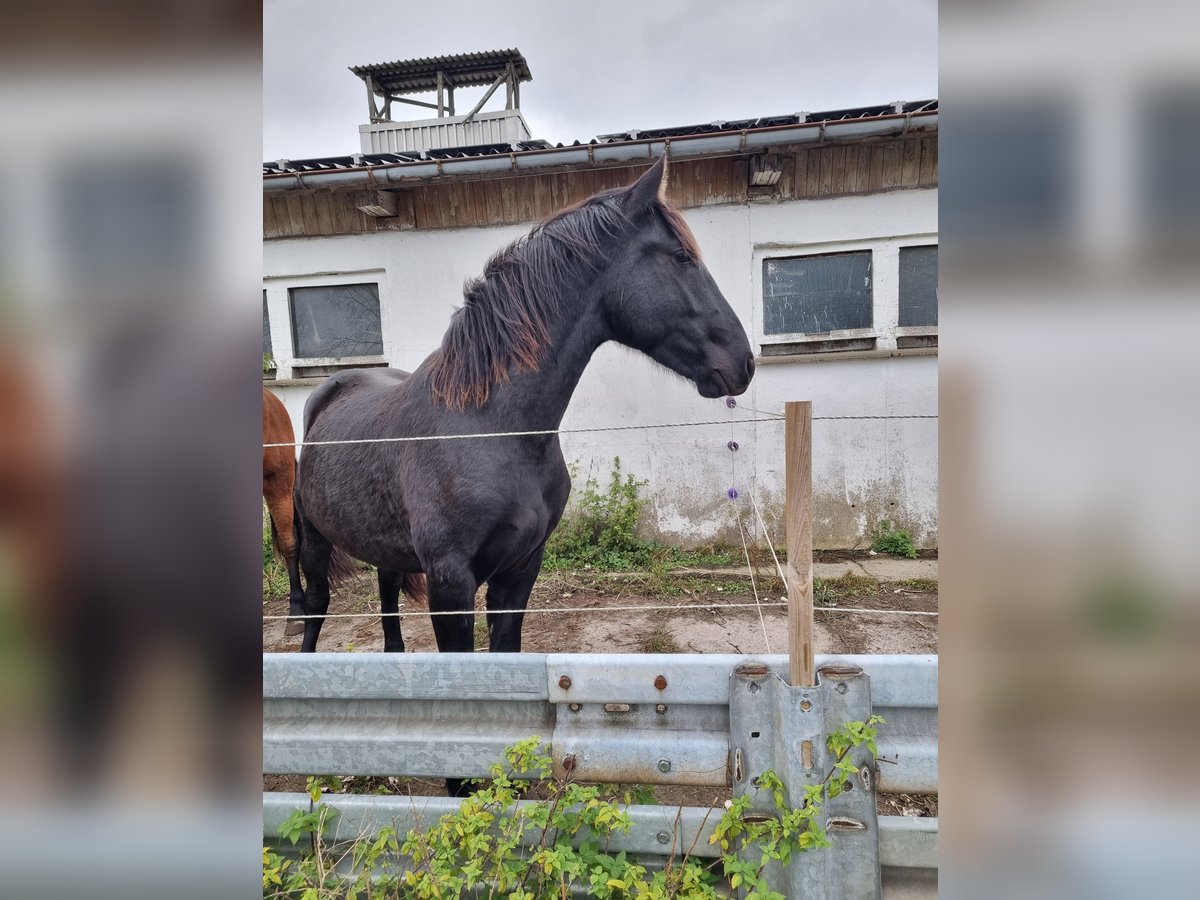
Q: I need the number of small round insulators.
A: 3